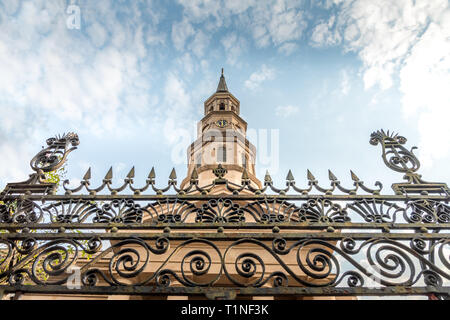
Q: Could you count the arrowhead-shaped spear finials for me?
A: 12